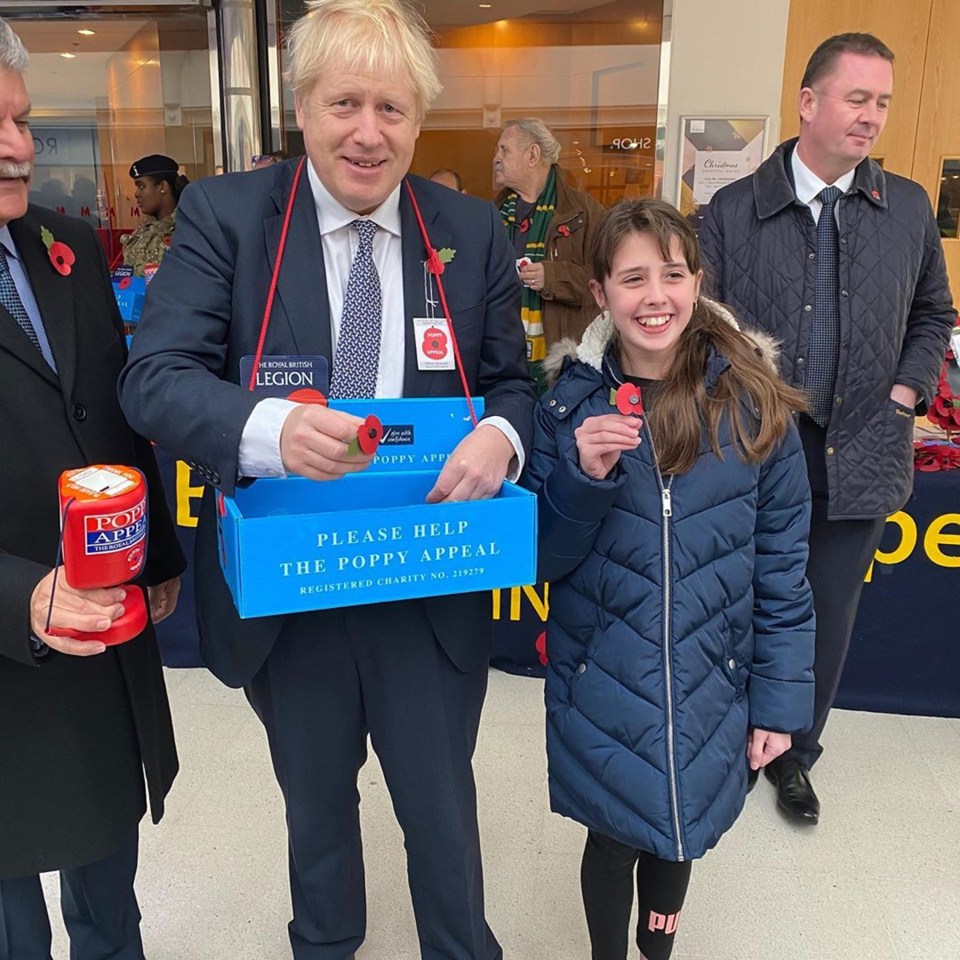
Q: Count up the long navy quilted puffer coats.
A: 1